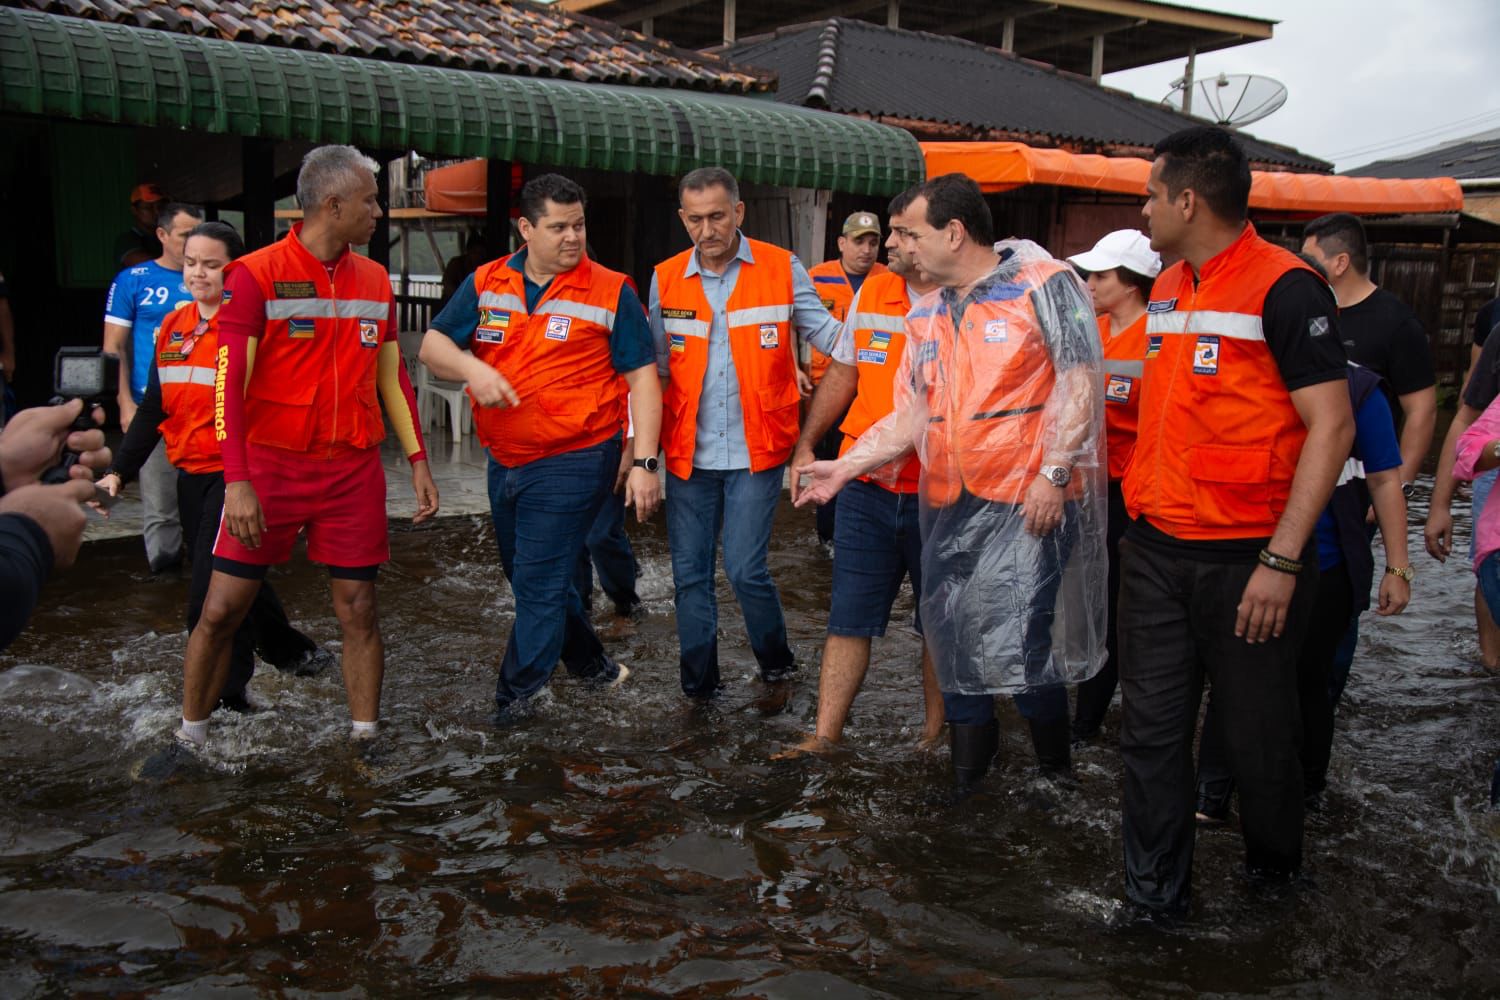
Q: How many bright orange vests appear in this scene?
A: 9